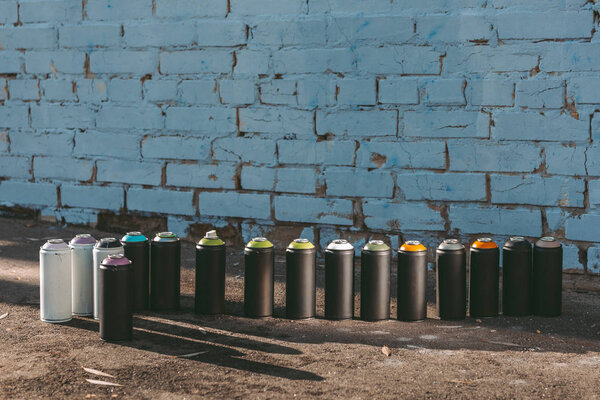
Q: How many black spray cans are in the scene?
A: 13